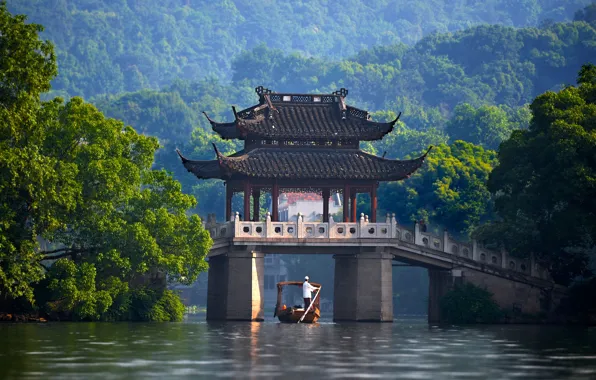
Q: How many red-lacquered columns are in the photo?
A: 8